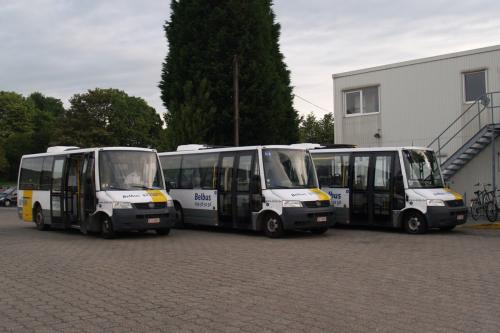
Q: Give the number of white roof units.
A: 3